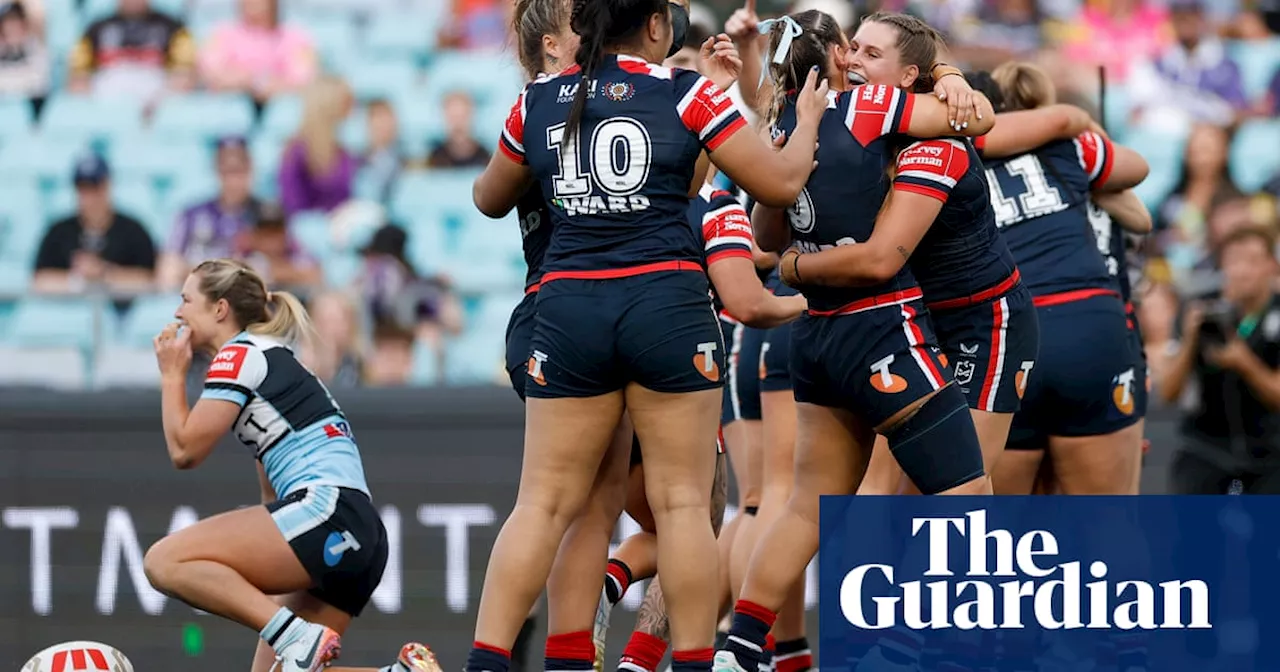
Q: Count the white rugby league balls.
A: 1